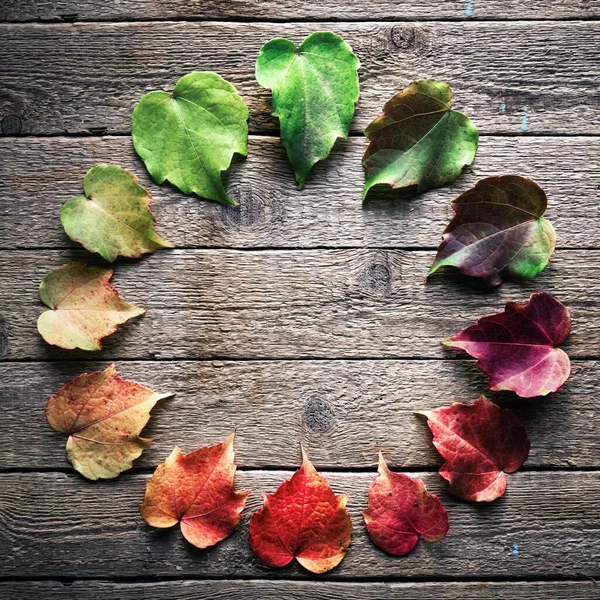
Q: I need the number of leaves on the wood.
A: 12